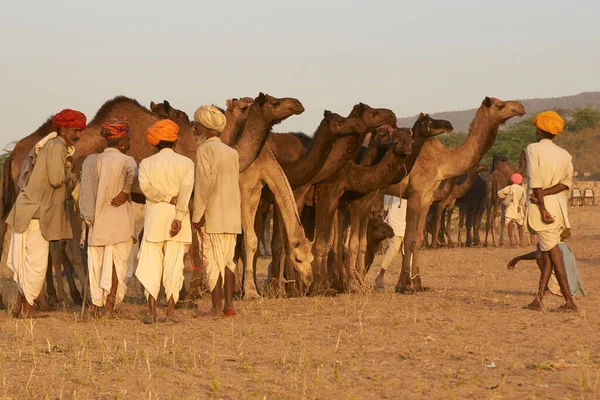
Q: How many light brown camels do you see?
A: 1